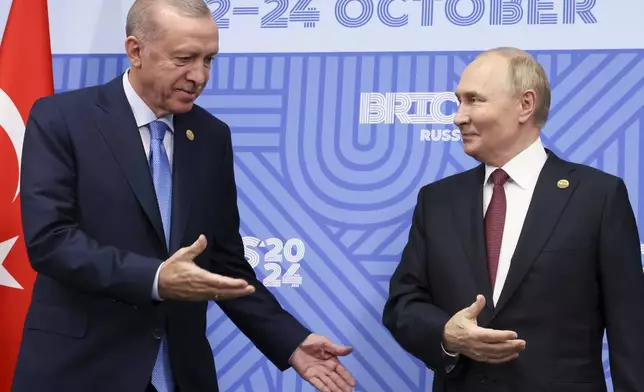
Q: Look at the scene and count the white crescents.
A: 1